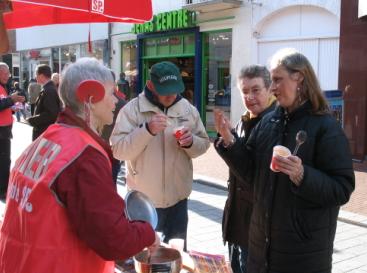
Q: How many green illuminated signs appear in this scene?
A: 1